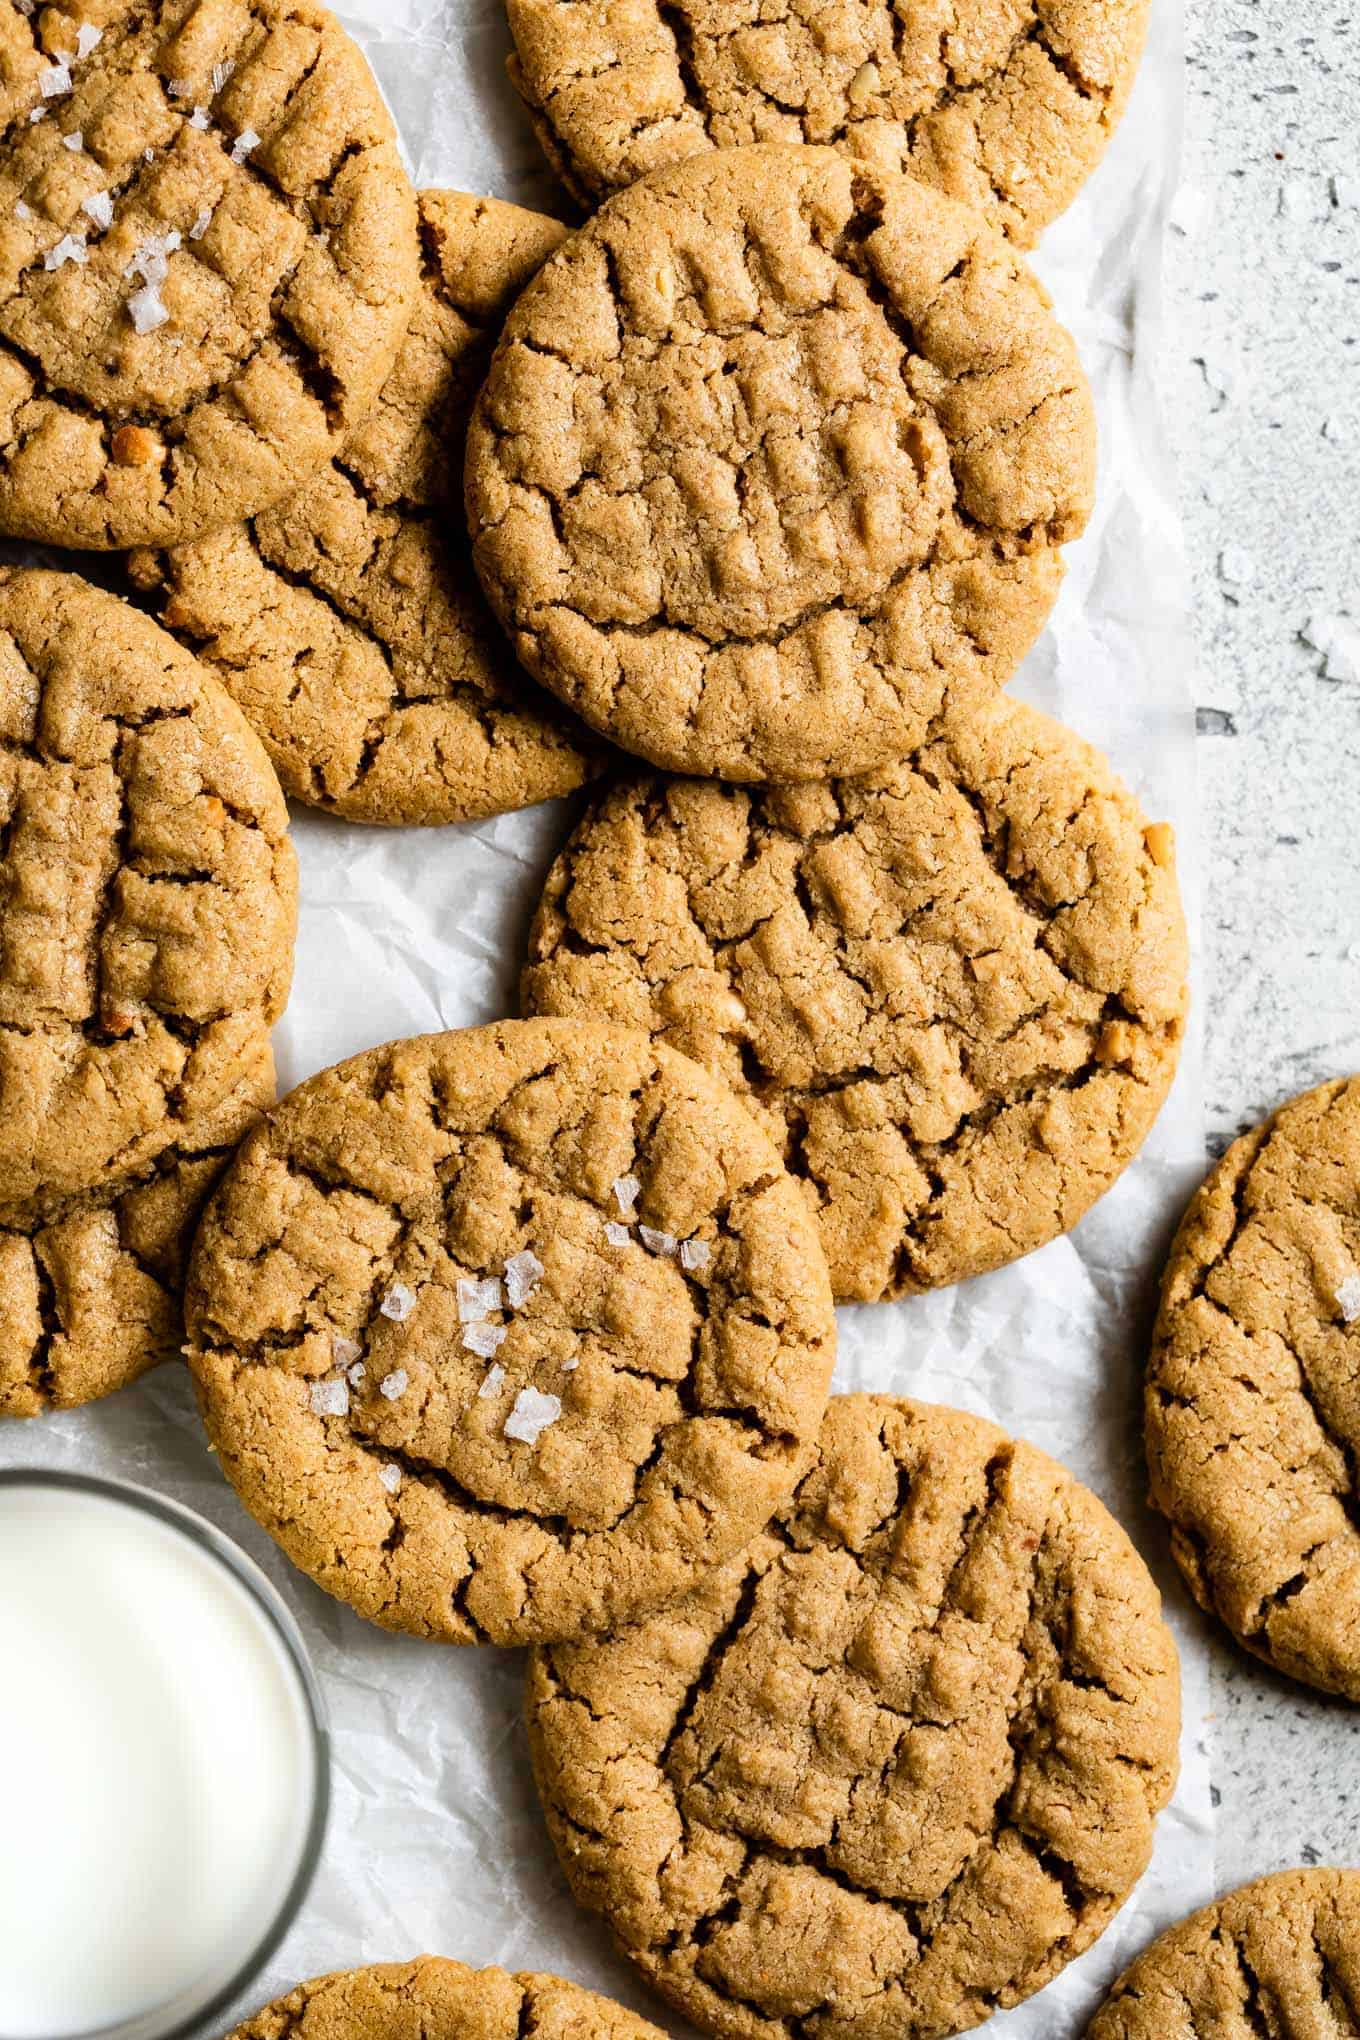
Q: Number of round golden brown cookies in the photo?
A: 12